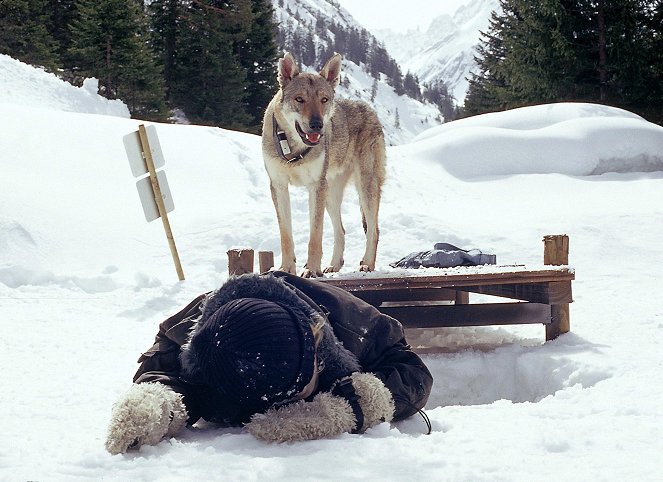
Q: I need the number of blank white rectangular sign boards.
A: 2